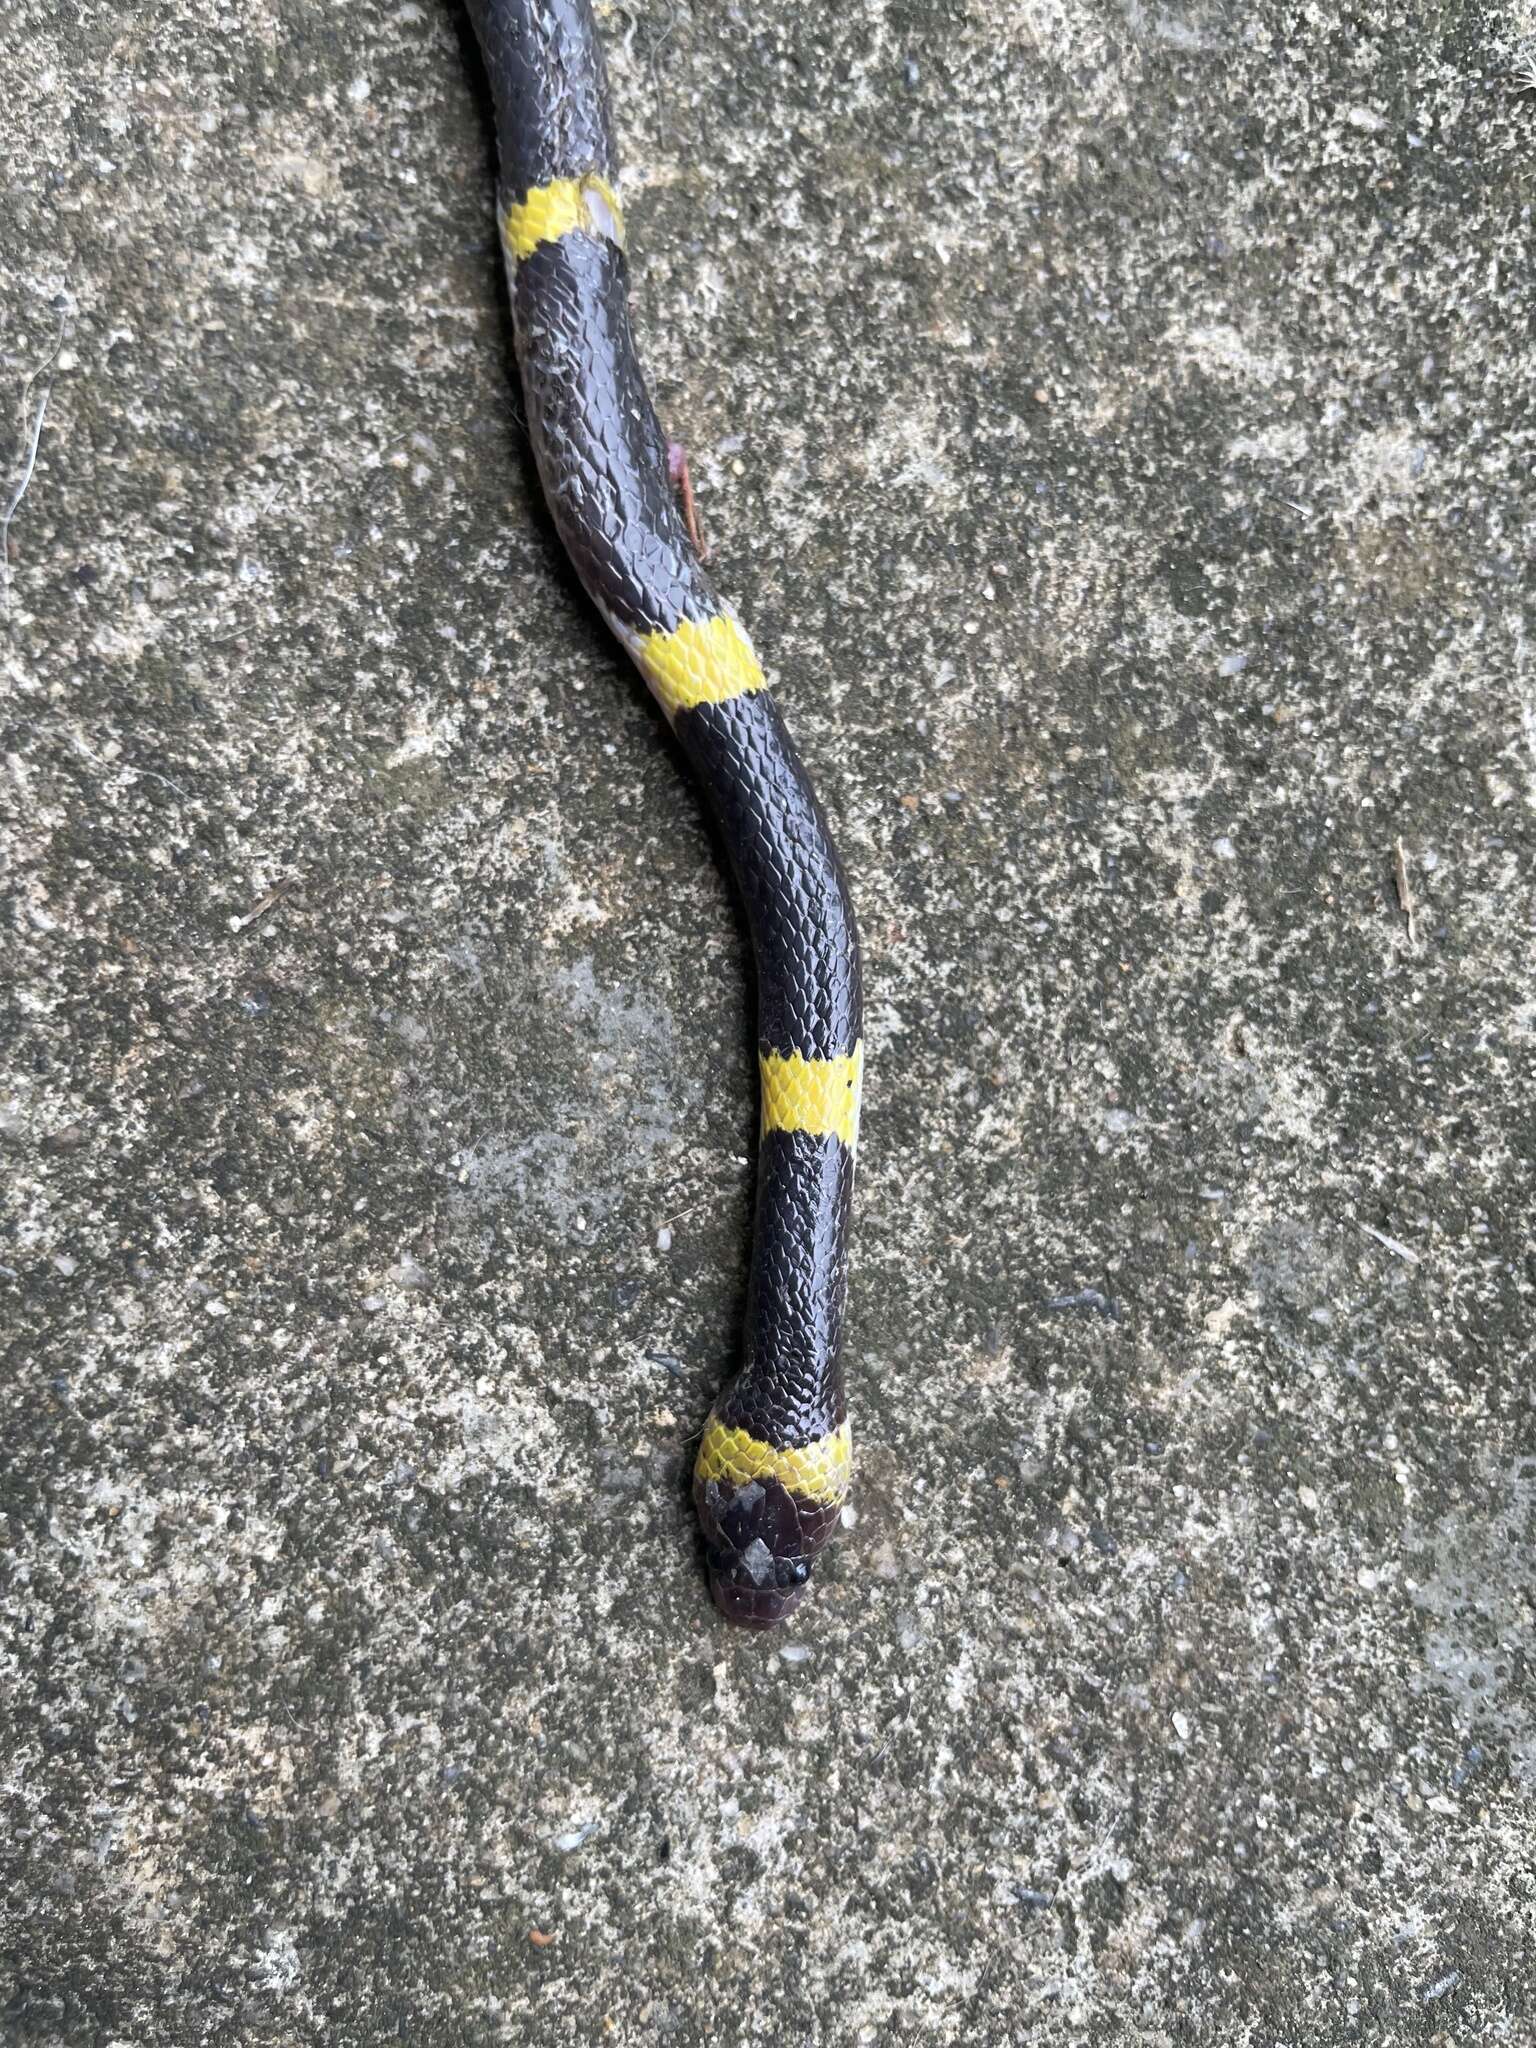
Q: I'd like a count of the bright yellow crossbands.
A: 4